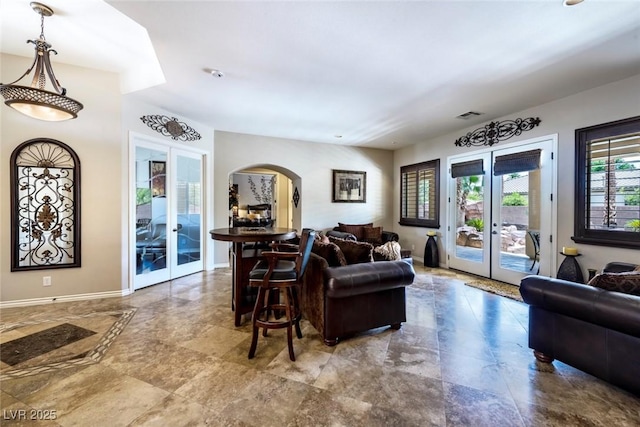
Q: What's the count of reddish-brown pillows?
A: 2